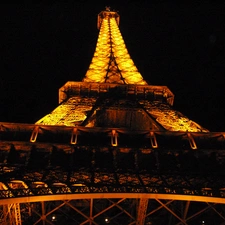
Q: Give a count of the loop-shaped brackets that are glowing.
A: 5